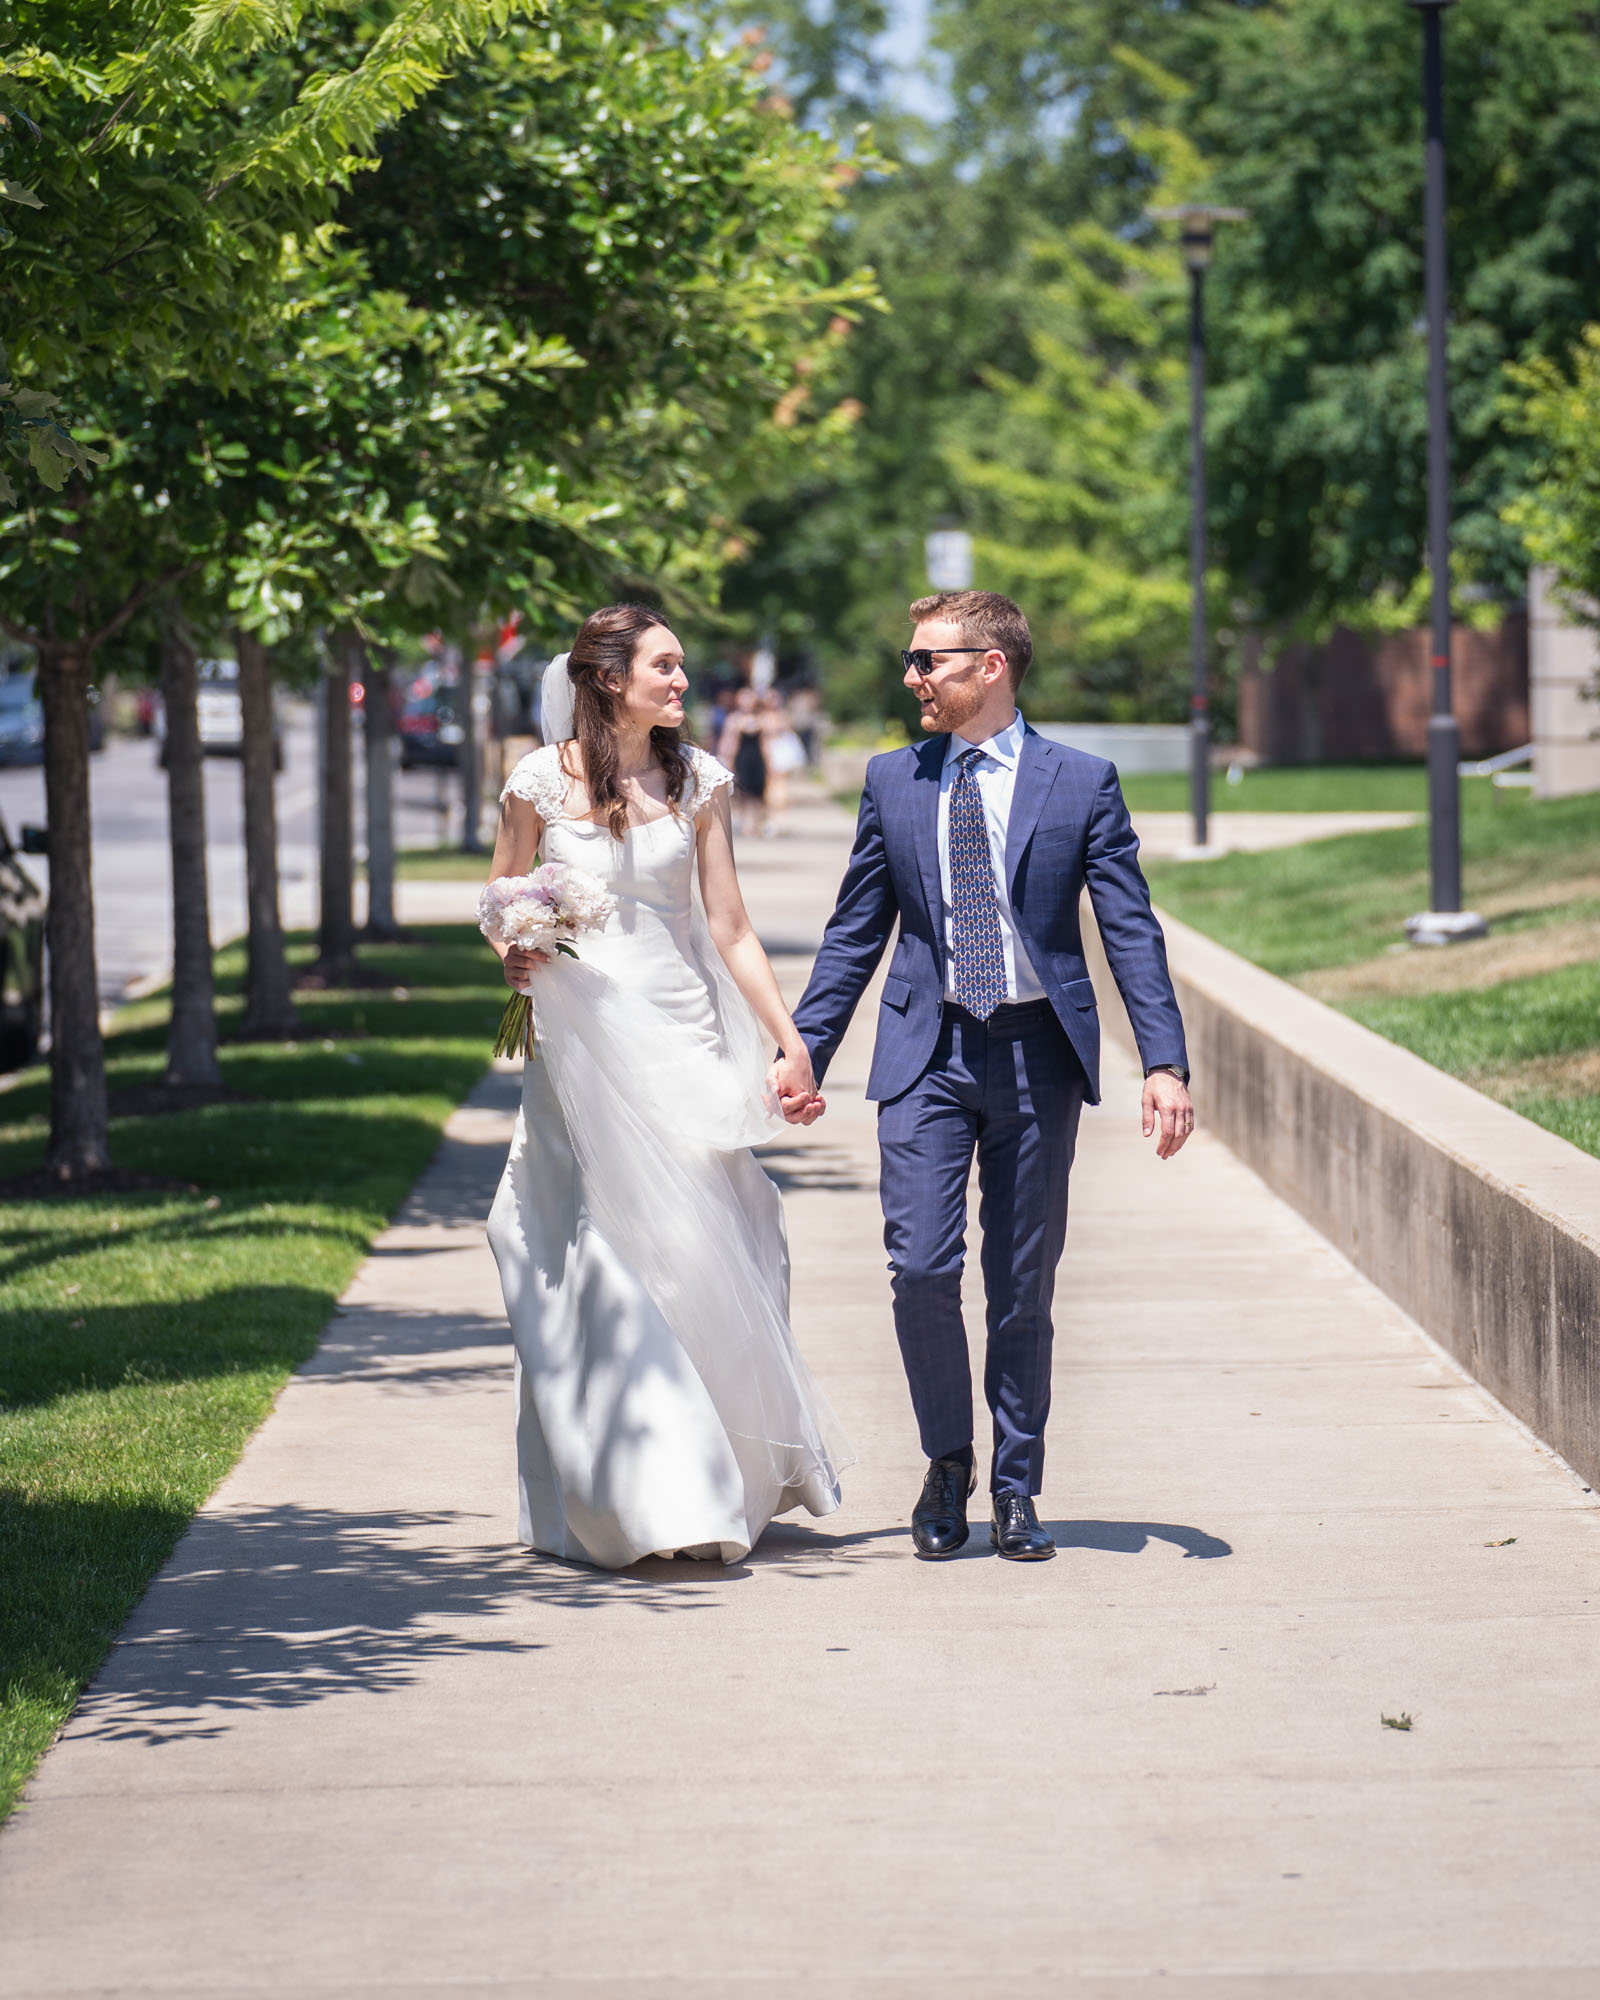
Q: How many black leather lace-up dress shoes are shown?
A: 2